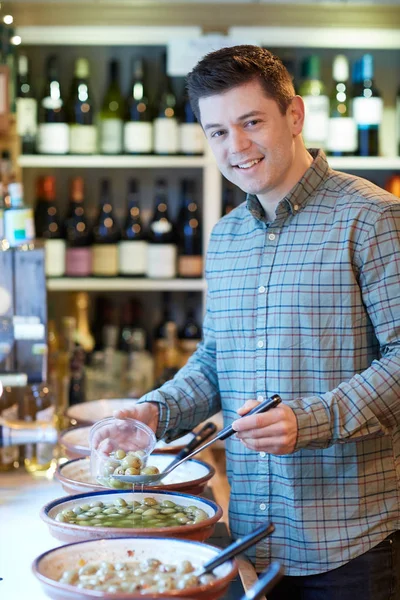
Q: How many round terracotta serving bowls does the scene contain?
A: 5